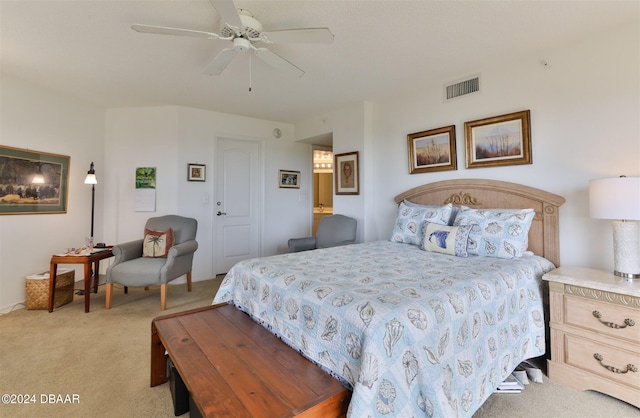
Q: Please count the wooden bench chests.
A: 1